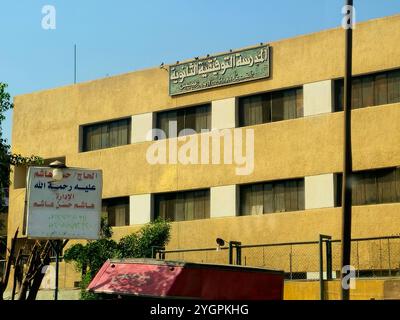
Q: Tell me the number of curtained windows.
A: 8